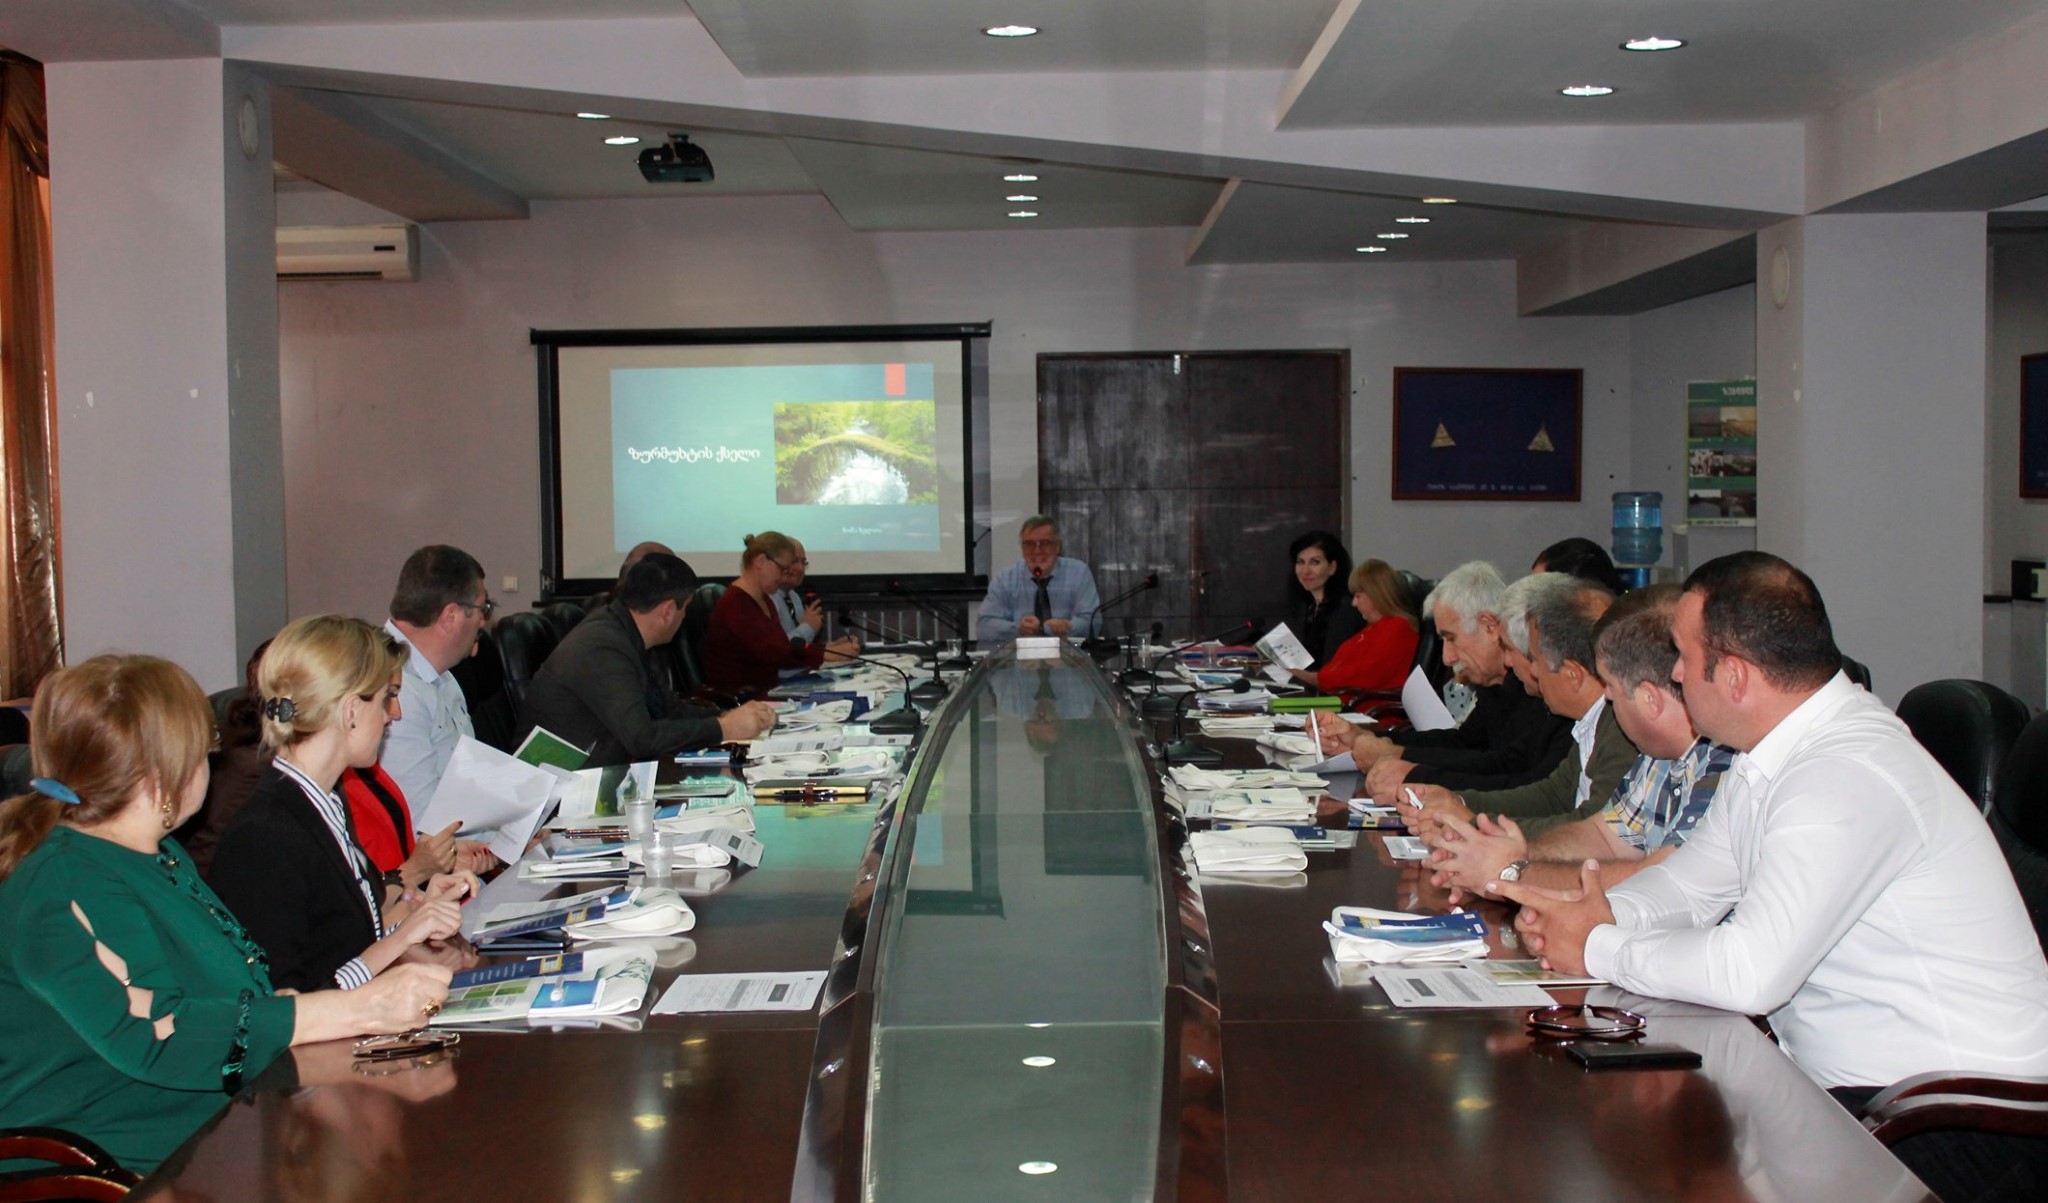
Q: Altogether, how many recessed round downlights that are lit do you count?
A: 12